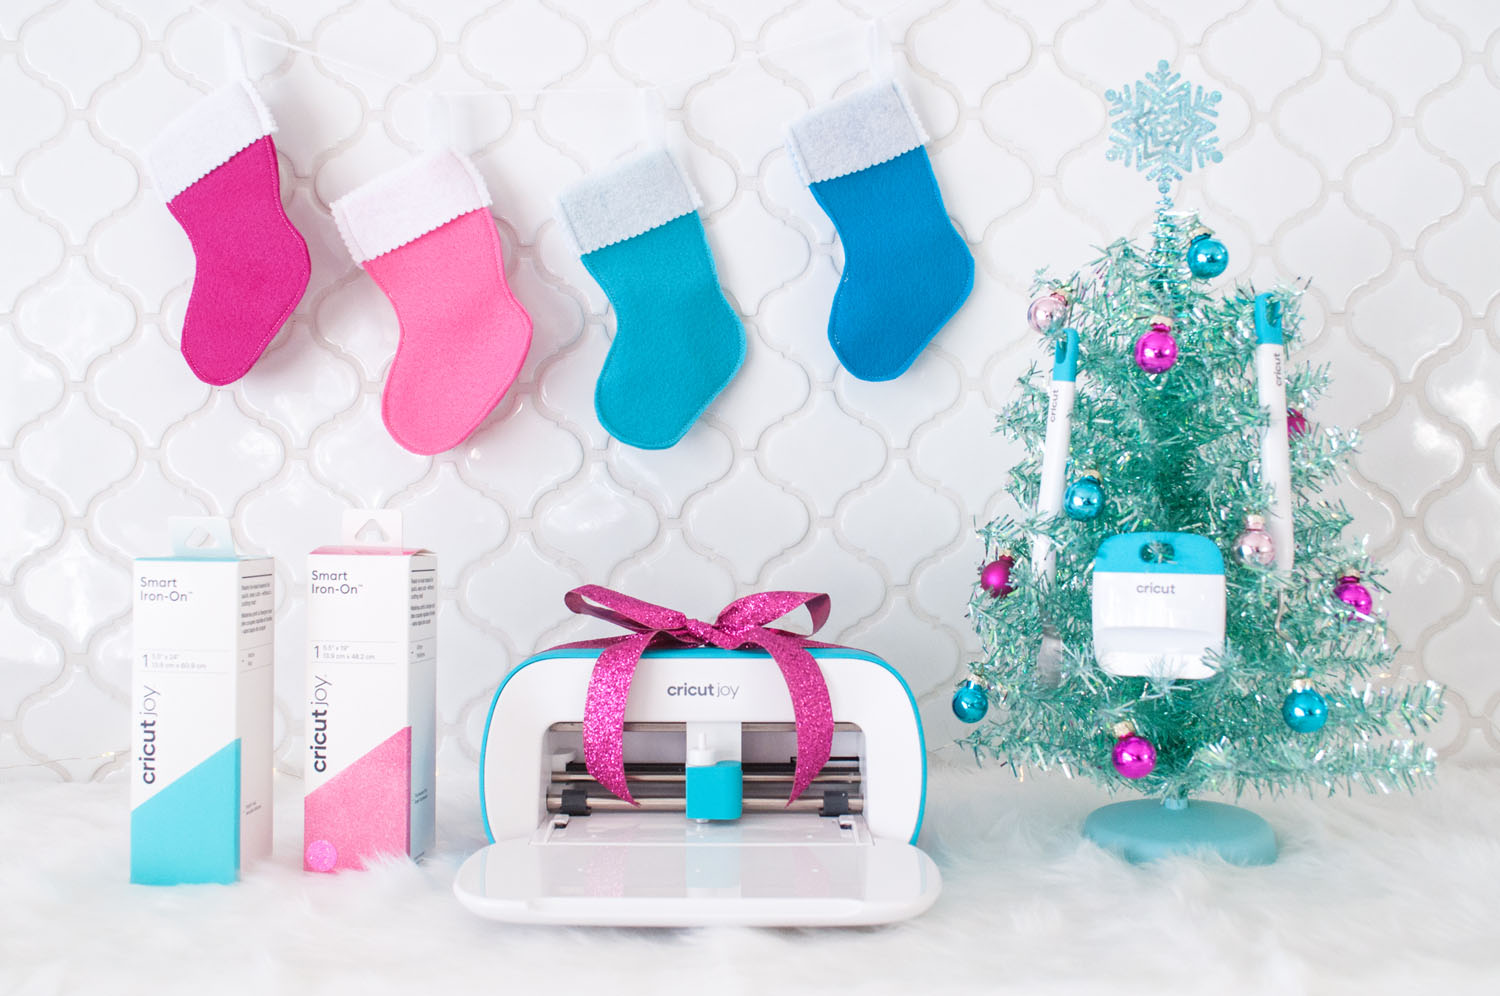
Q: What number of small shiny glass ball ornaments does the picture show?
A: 11